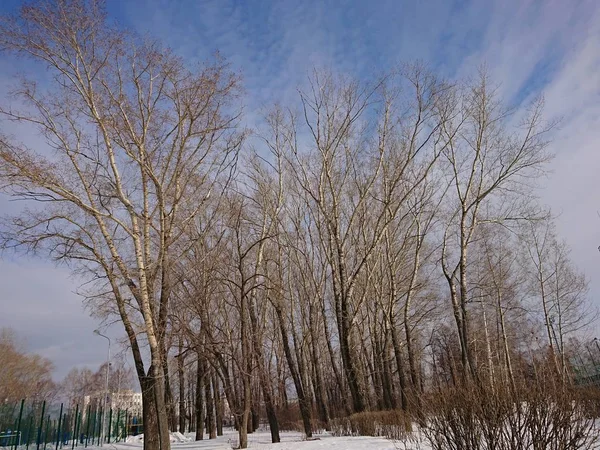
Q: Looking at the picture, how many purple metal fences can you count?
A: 0